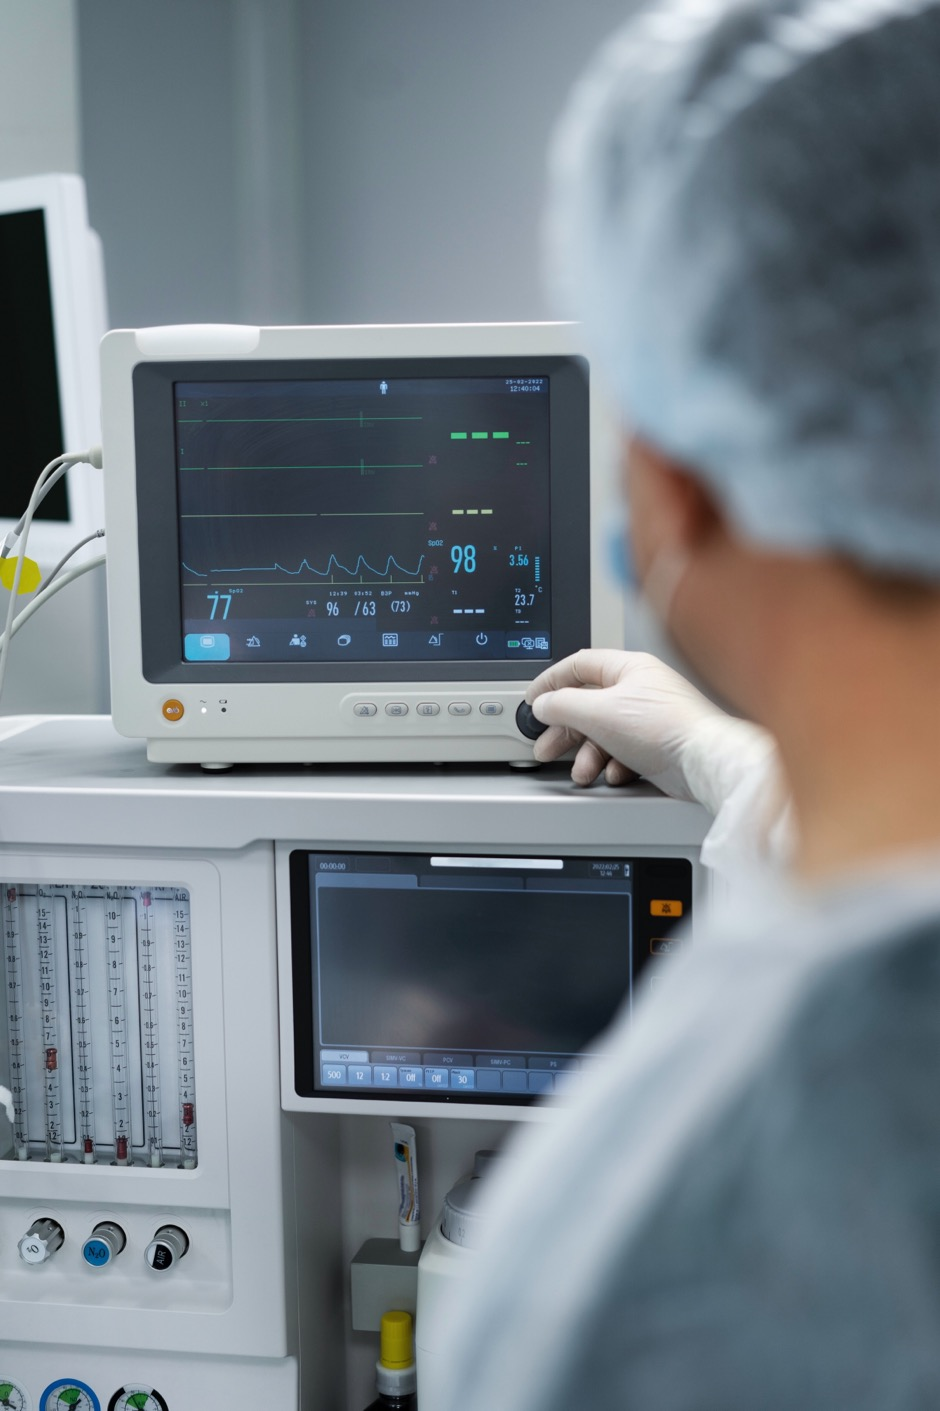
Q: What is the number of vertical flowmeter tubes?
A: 6